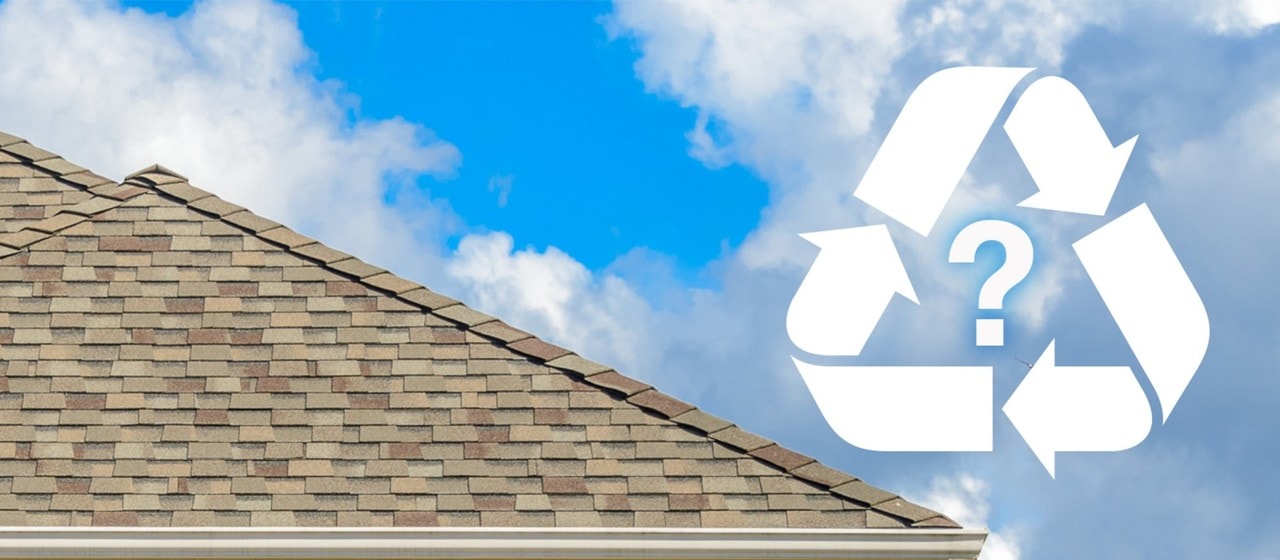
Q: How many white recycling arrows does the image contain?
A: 3